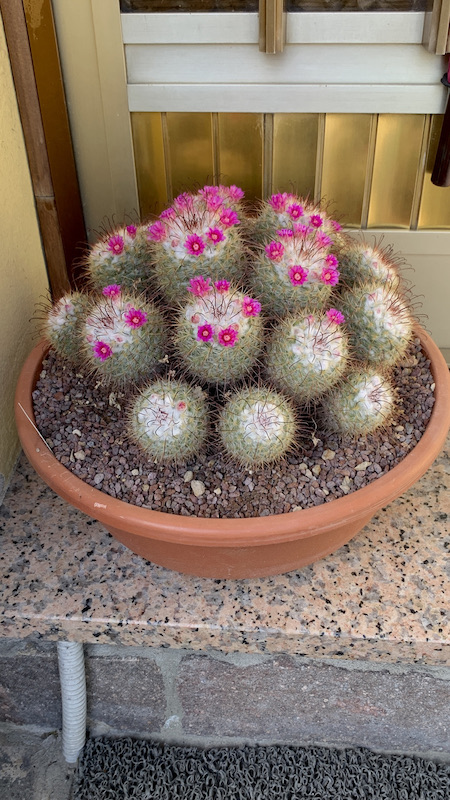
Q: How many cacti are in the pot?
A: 13